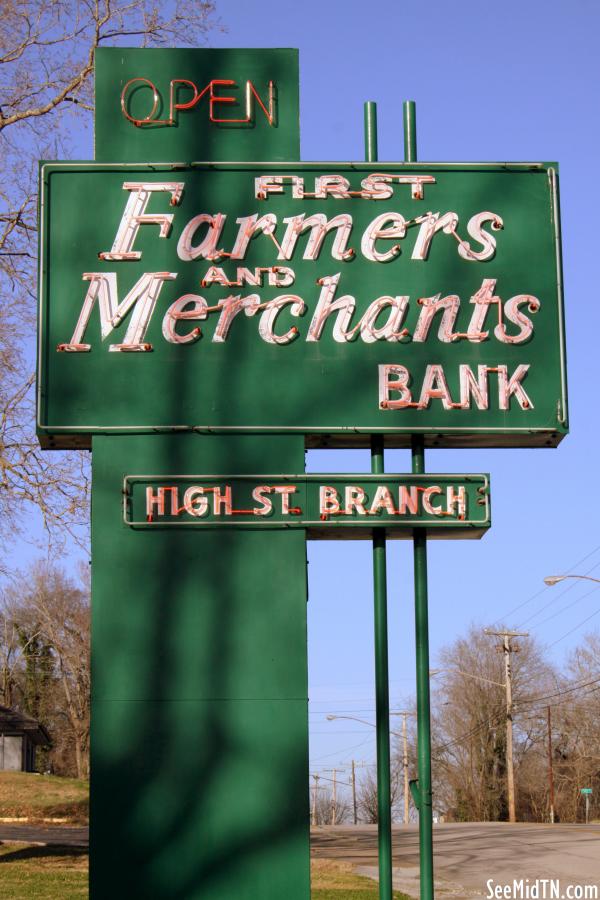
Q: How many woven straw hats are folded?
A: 0